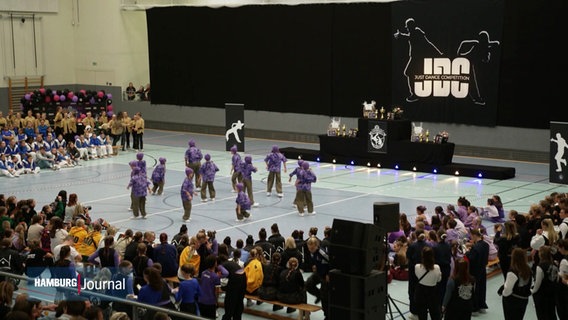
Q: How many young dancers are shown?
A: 13